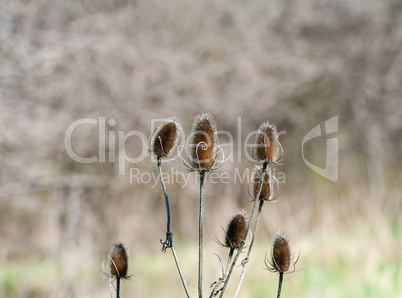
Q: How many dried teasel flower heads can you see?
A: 7